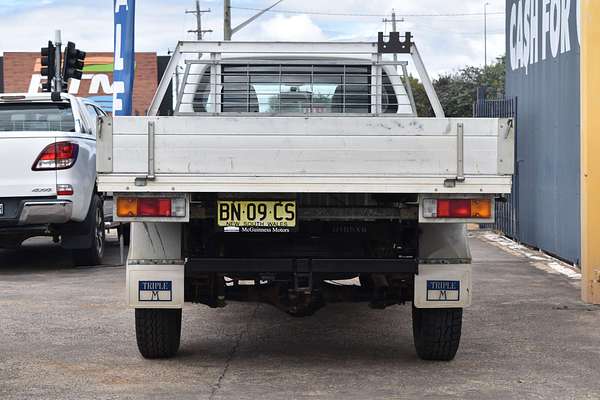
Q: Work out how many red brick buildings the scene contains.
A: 1